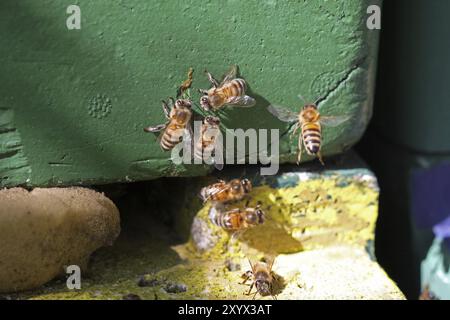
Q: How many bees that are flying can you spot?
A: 1